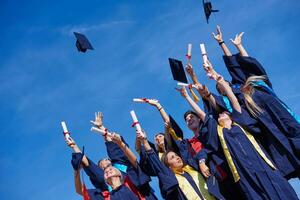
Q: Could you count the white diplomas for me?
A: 7